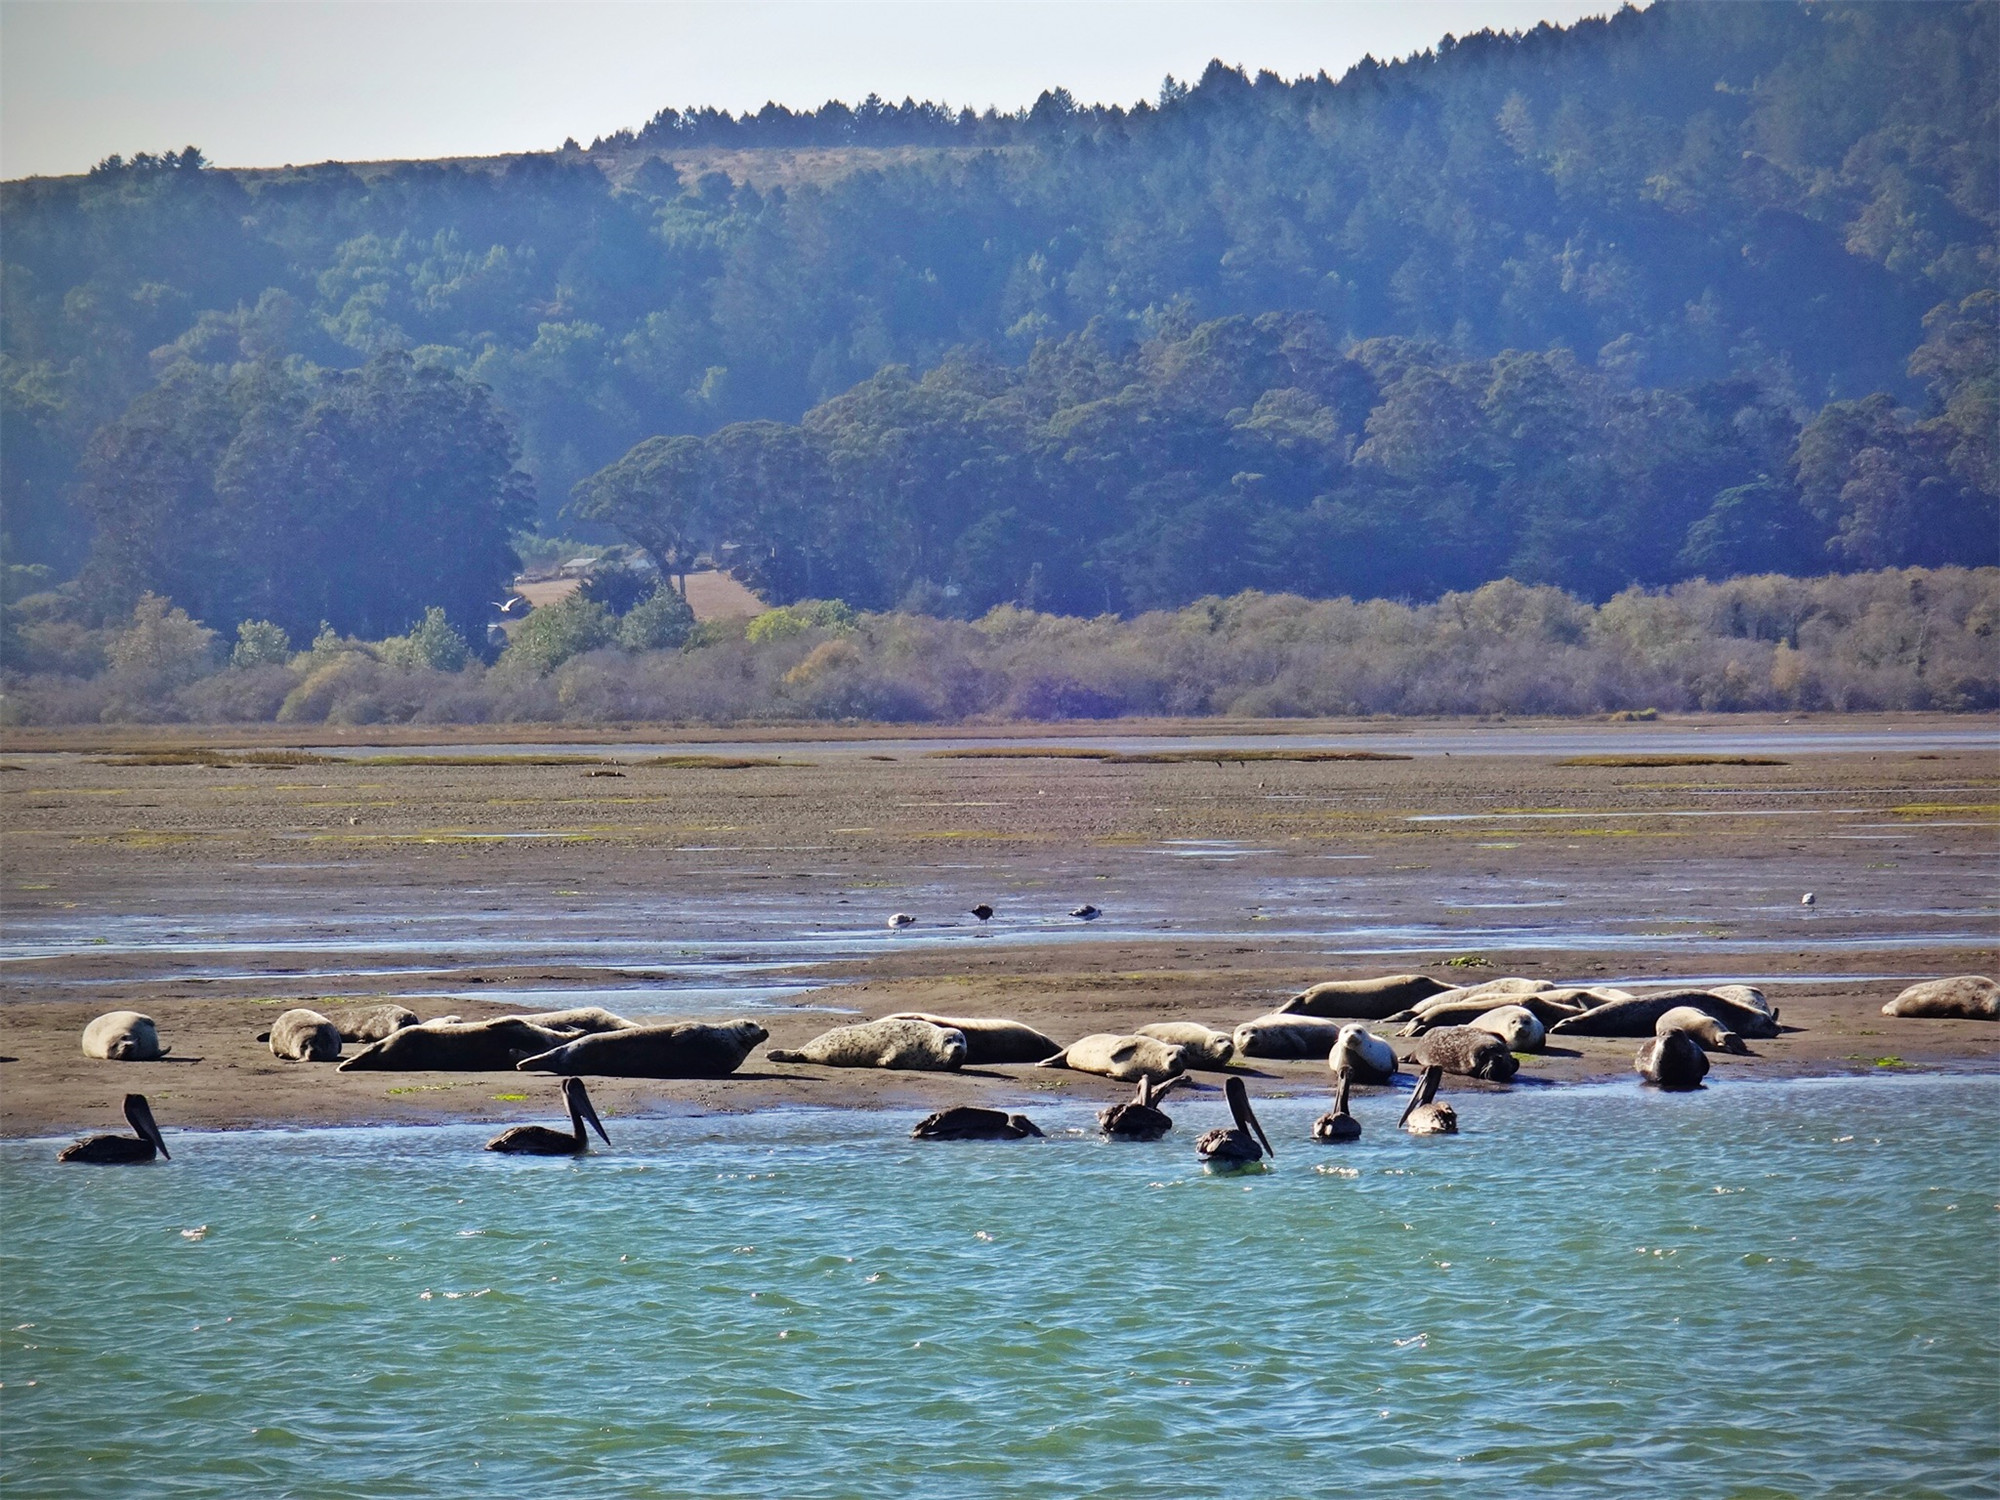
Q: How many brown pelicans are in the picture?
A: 7